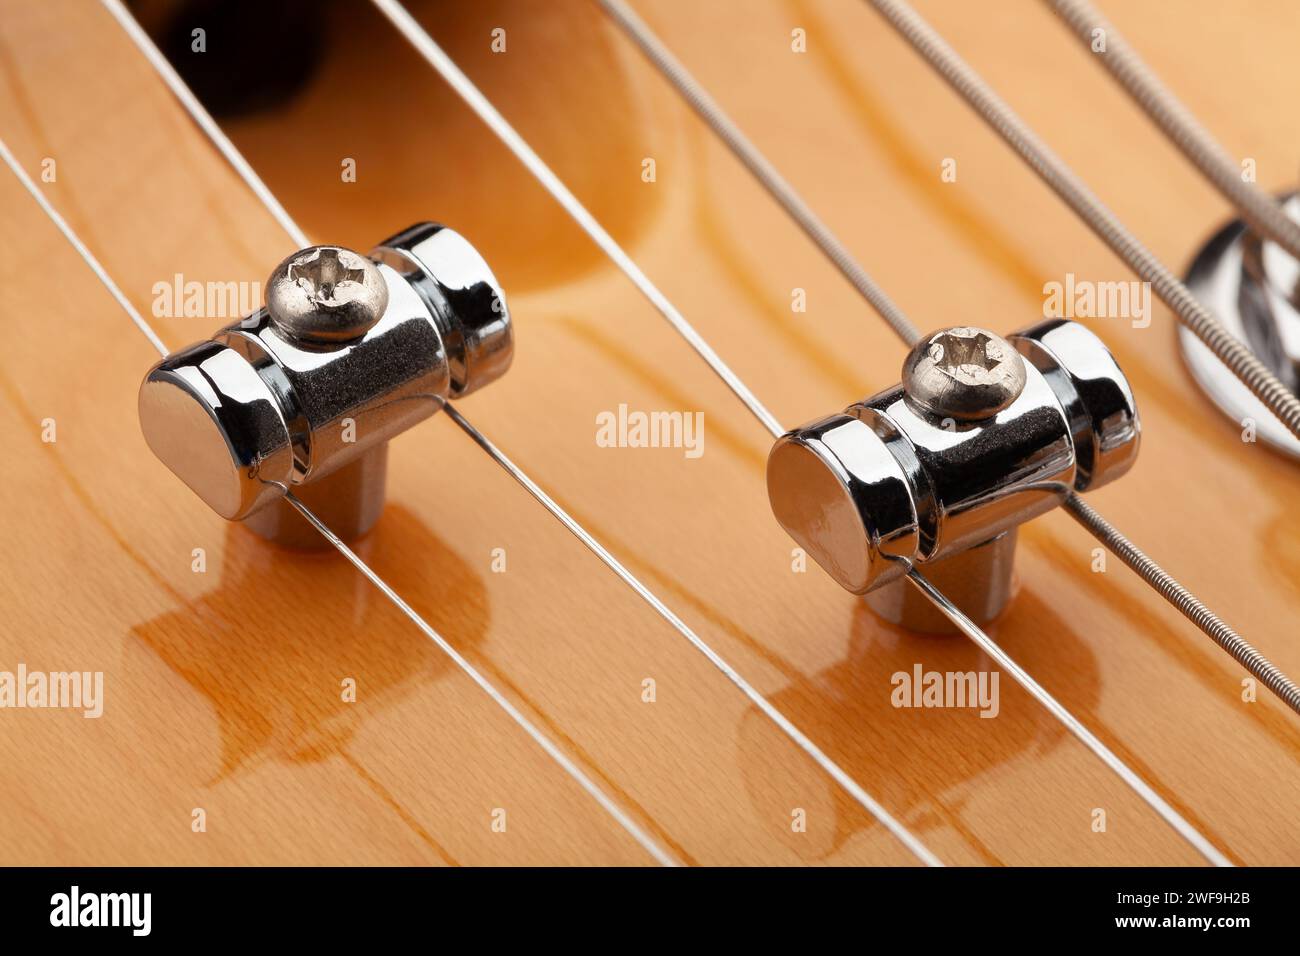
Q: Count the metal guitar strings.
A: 6